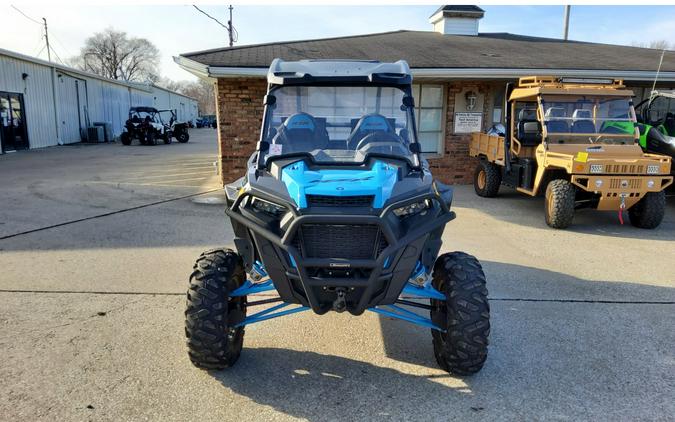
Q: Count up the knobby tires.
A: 5